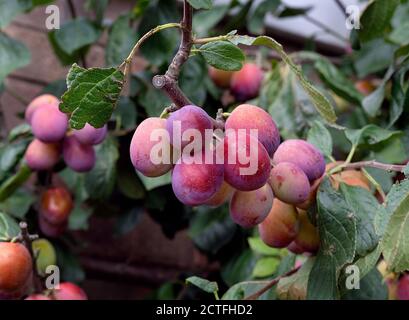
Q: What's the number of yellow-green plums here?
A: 1